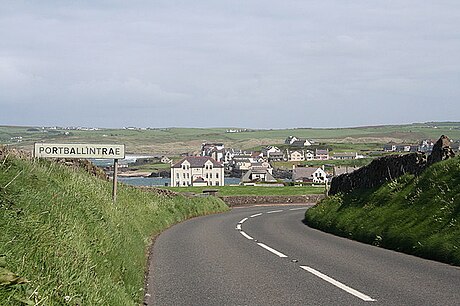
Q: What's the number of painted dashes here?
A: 8